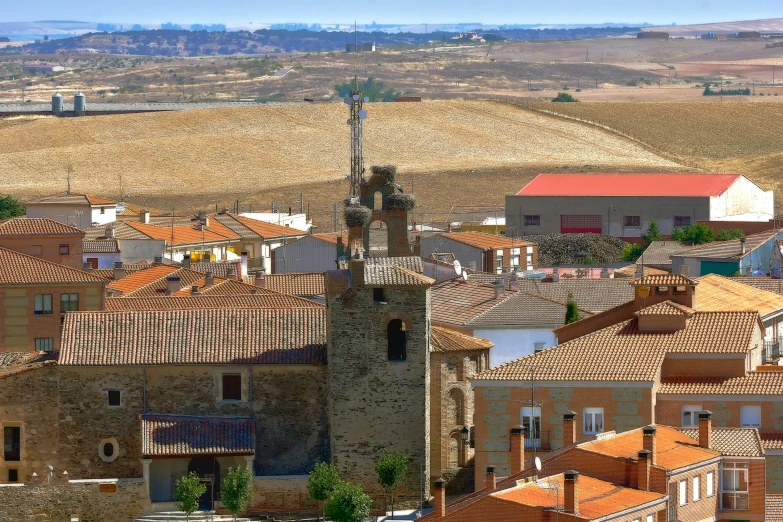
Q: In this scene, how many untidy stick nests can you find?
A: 3